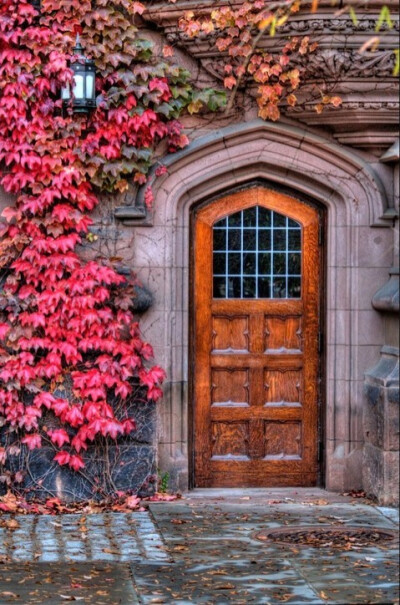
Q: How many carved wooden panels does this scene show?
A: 6